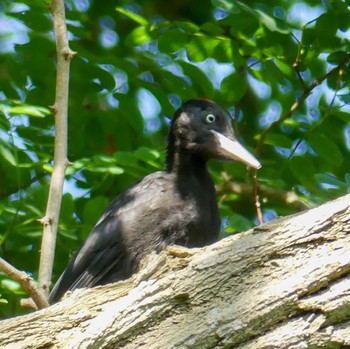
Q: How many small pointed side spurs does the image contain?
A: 4